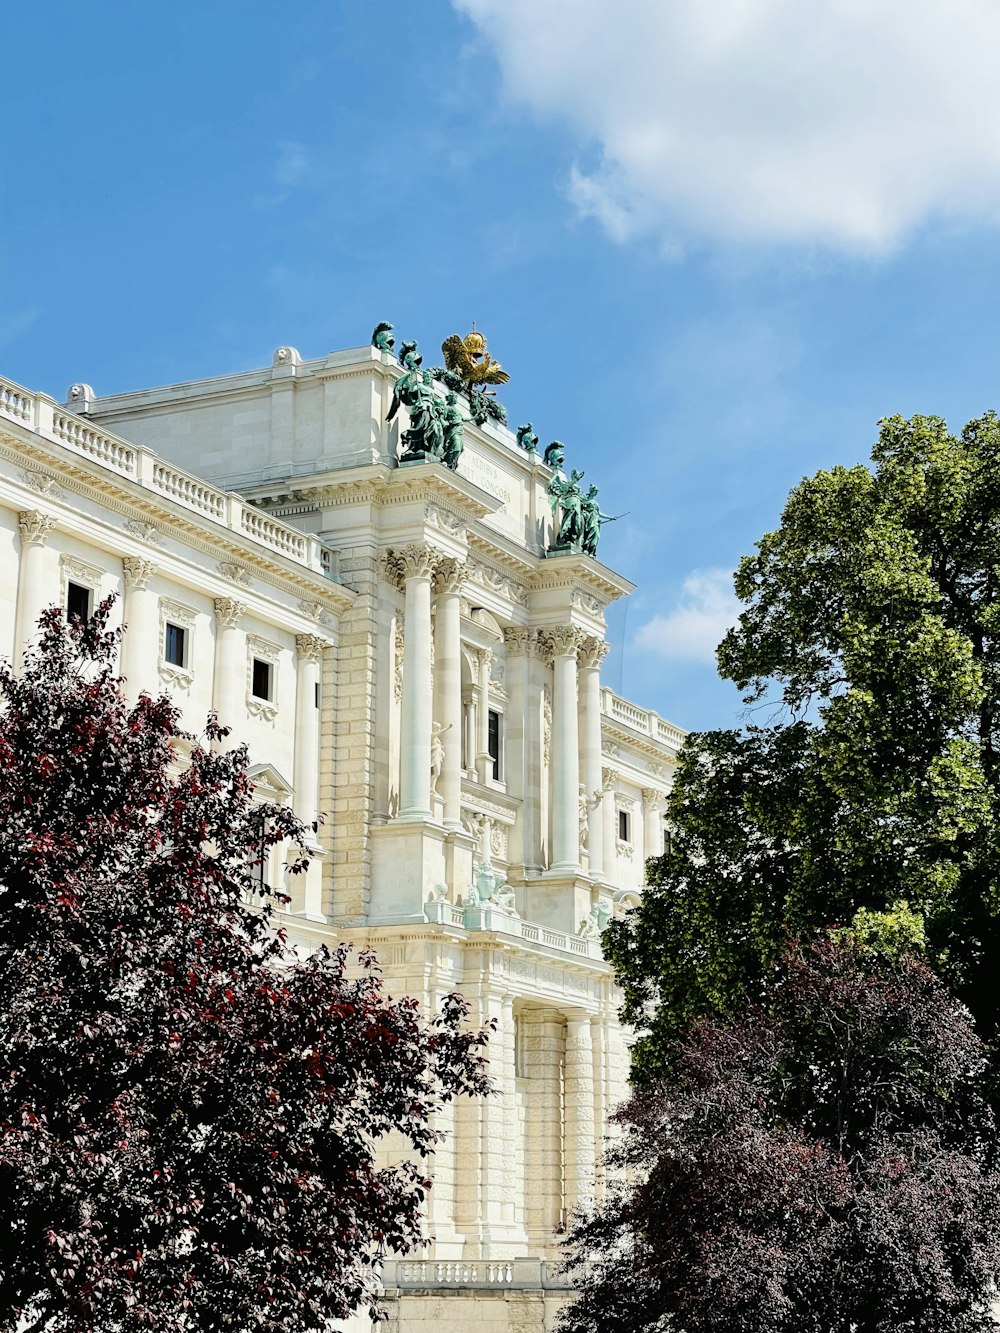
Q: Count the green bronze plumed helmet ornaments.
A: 4